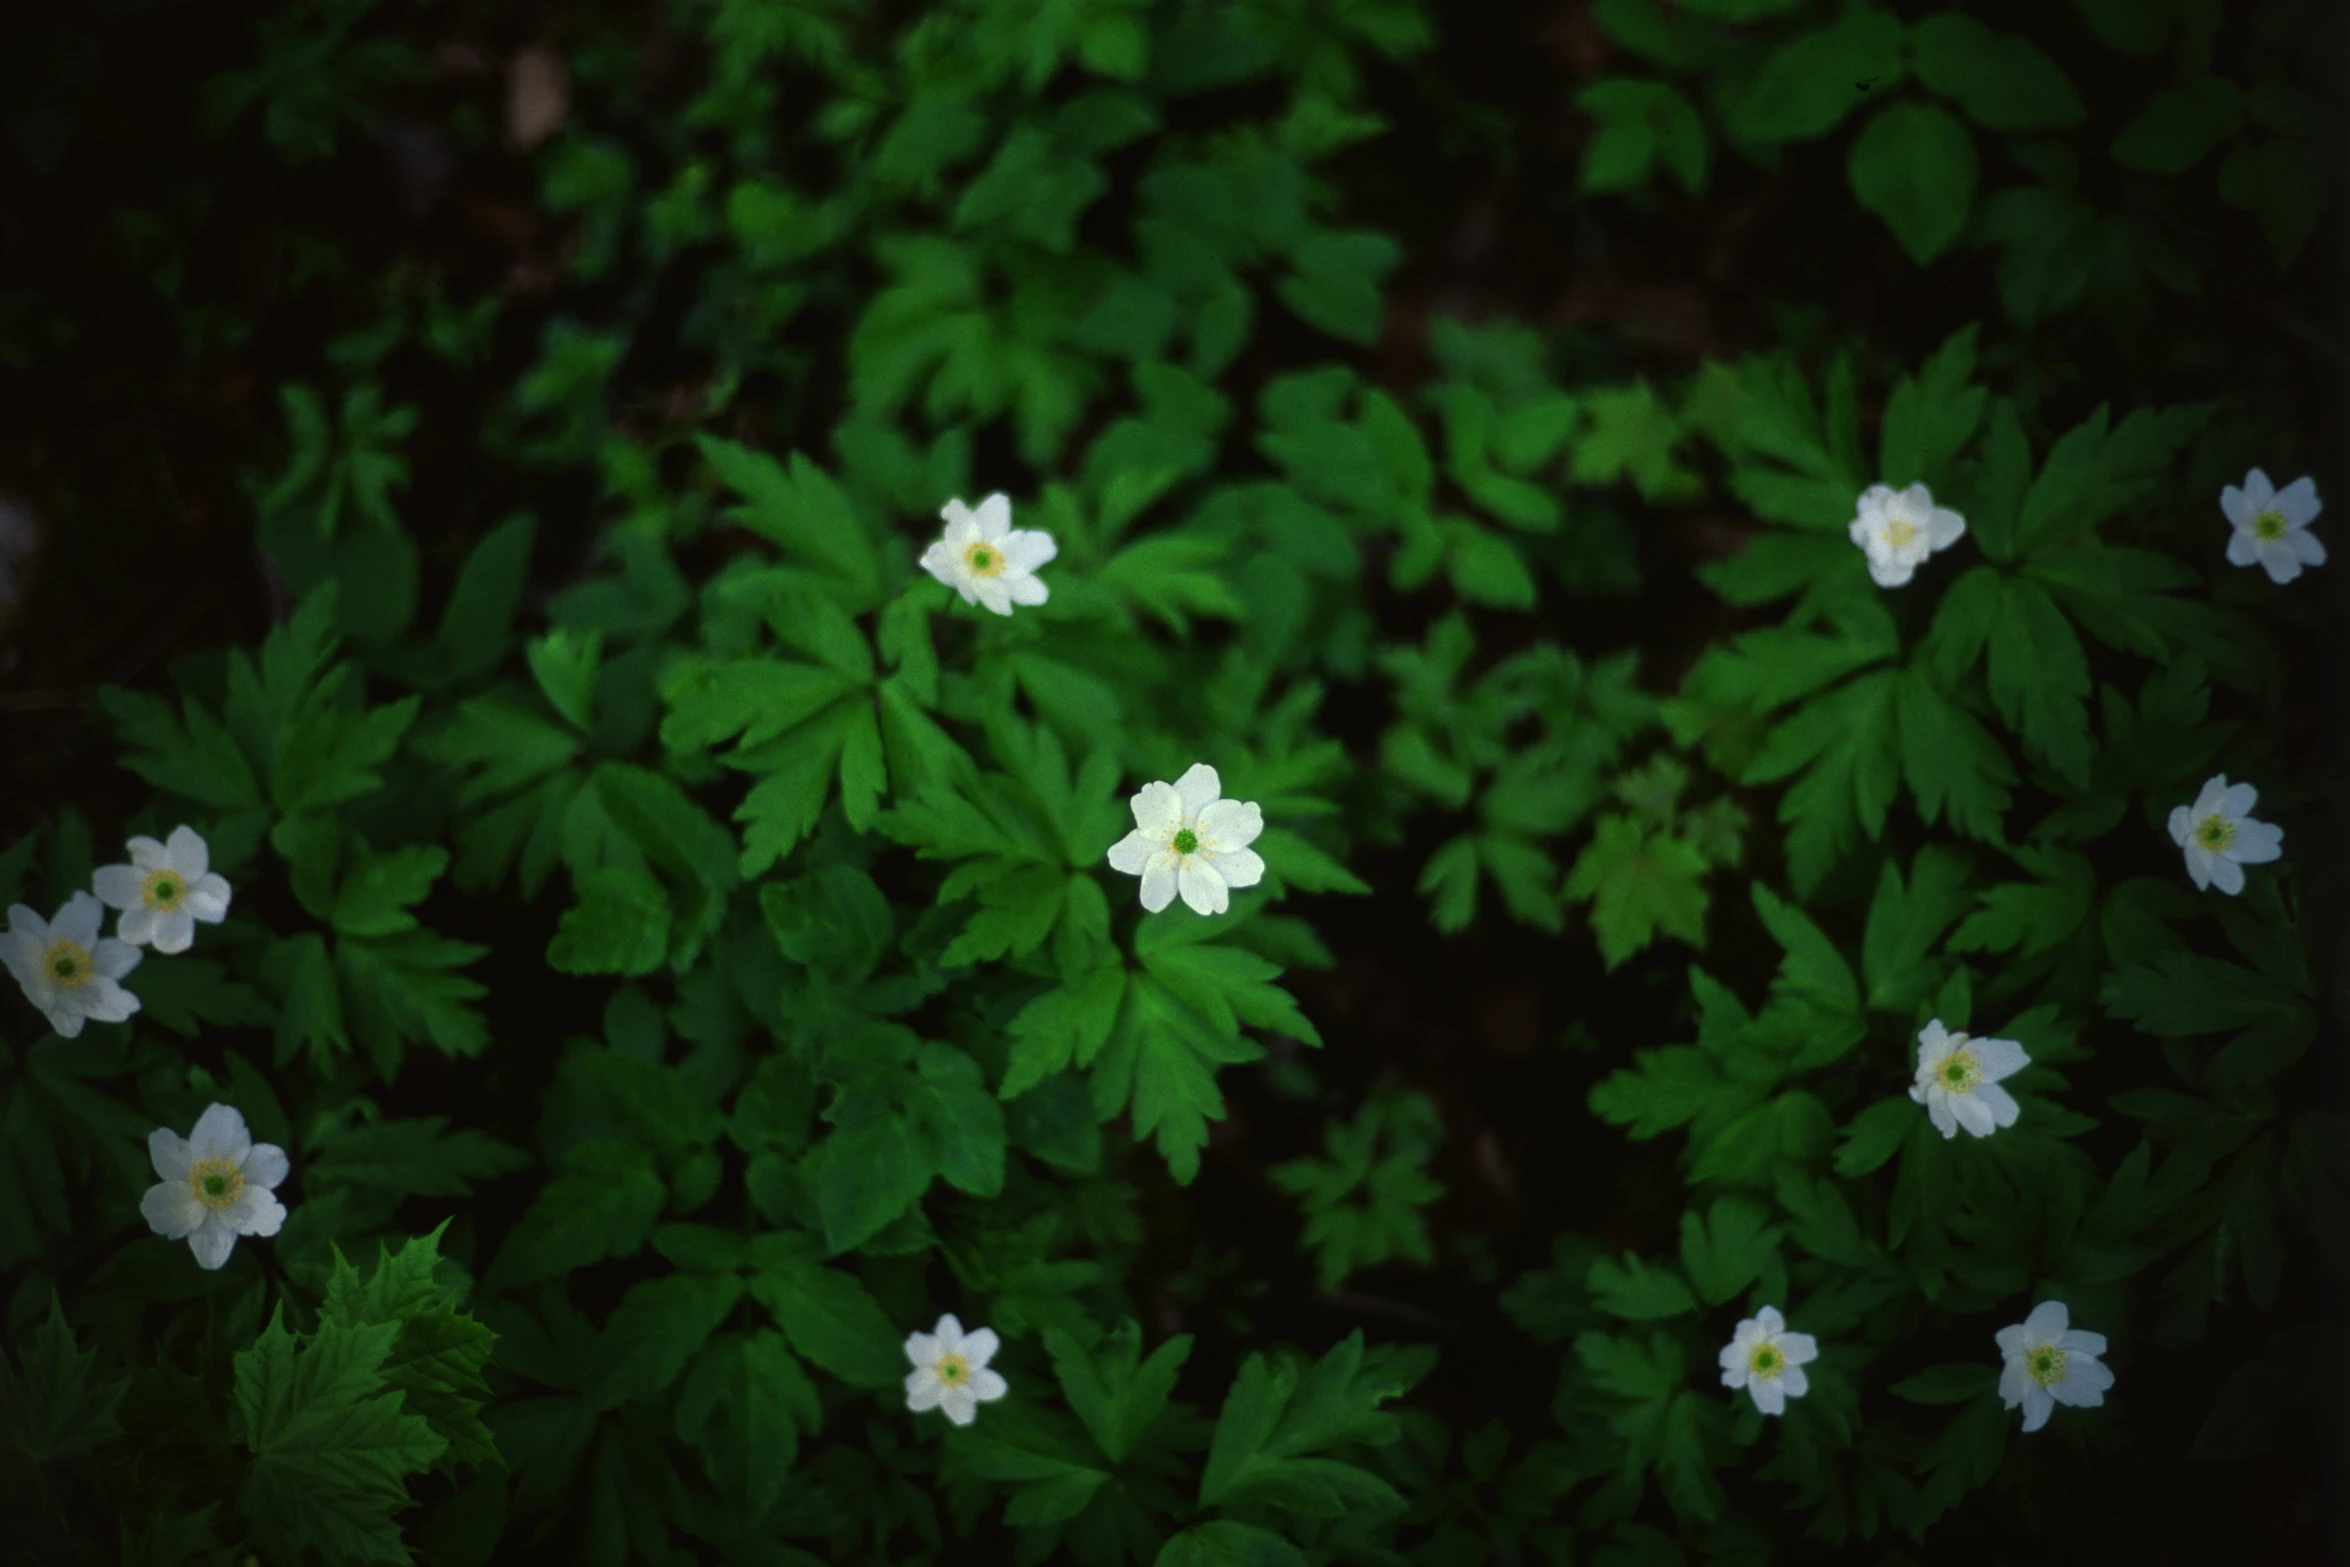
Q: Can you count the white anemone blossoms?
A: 12